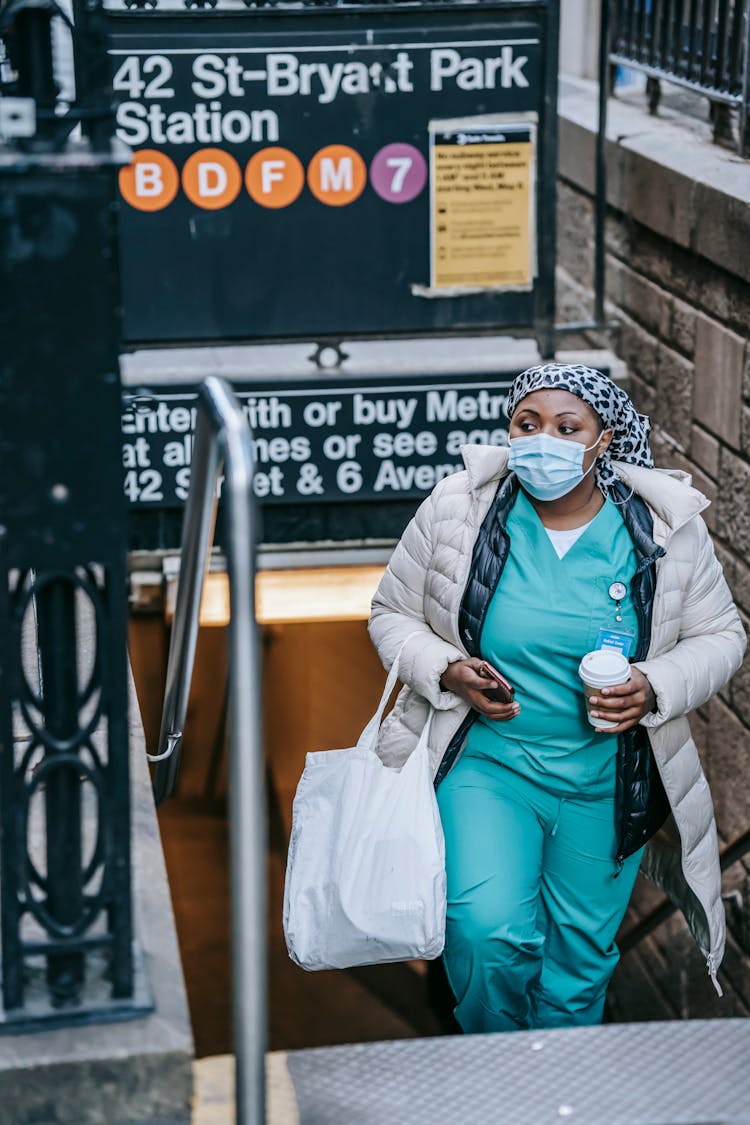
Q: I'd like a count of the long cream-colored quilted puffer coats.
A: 1